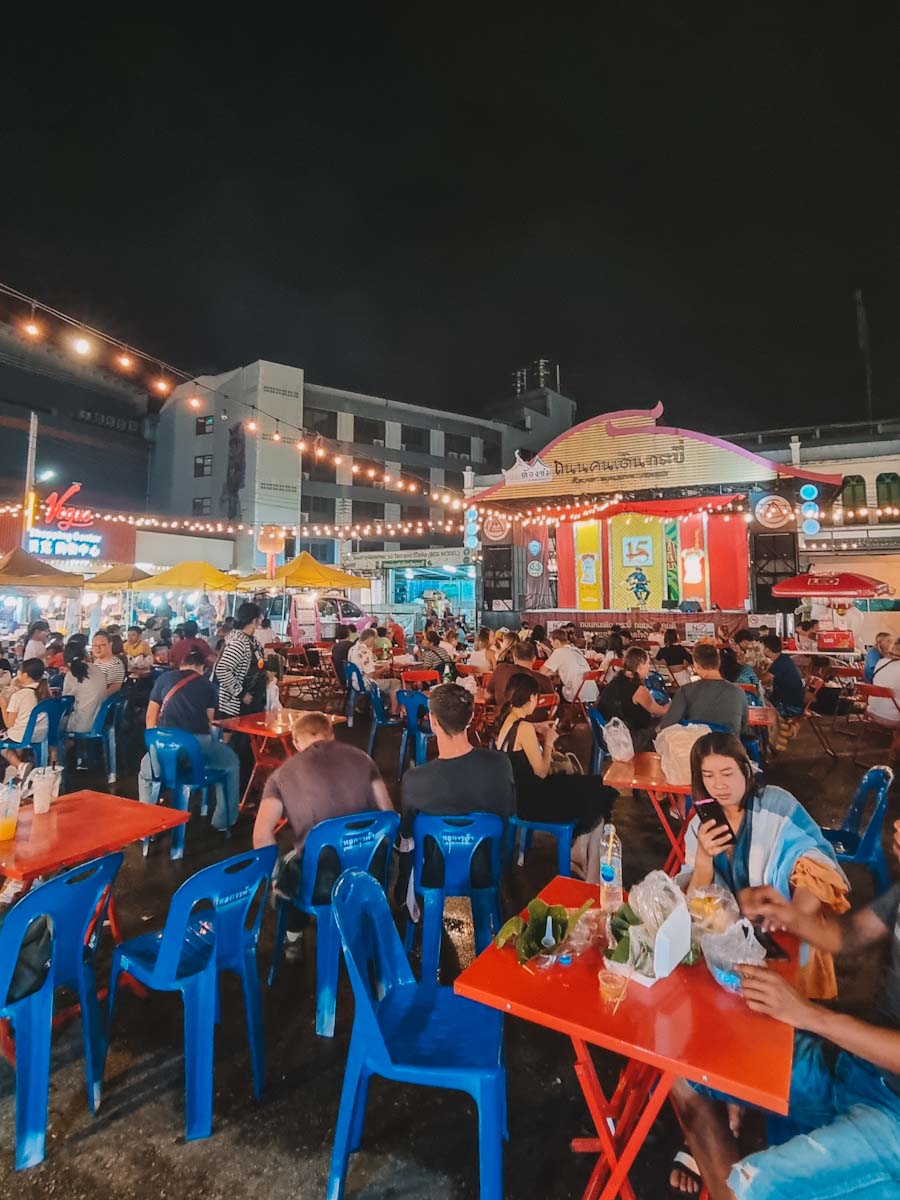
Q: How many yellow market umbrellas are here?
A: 4